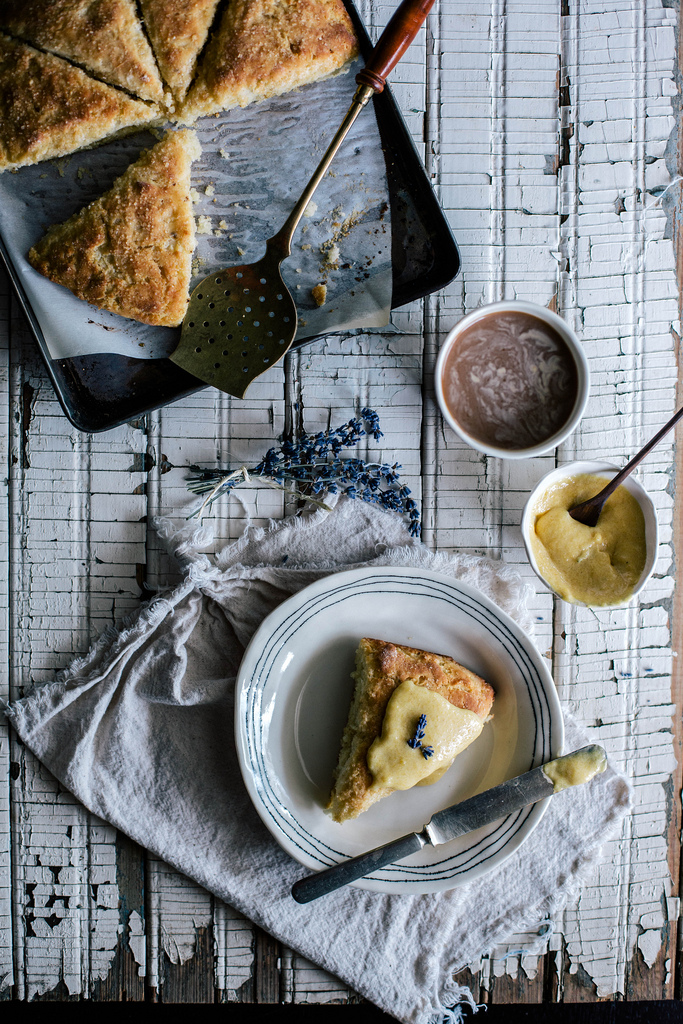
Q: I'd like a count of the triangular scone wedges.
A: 6